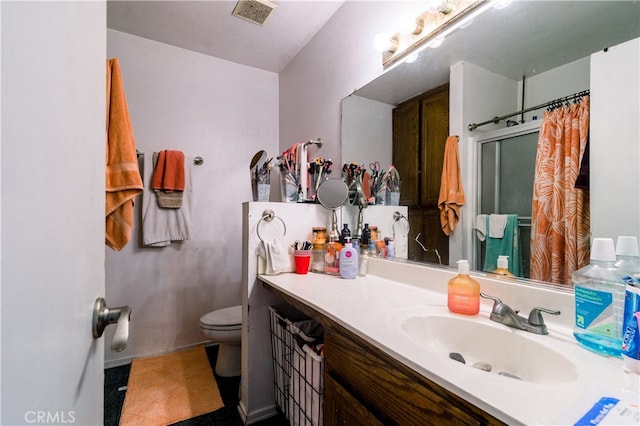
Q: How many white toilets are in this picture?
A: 1